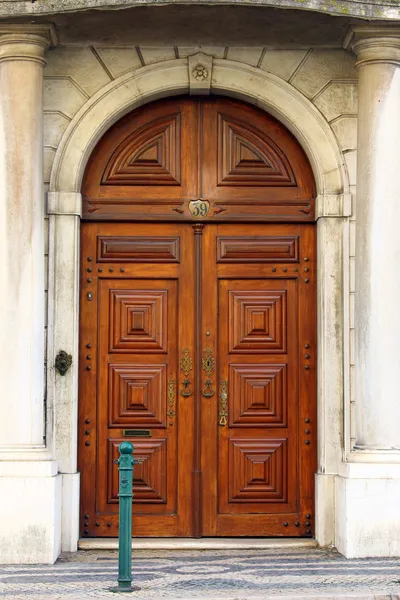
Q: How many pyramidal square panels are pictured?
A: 6